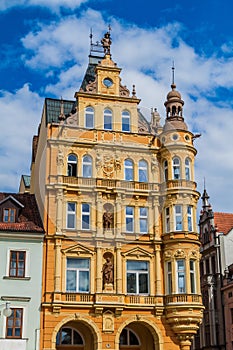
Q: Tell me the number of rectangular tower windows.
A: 6